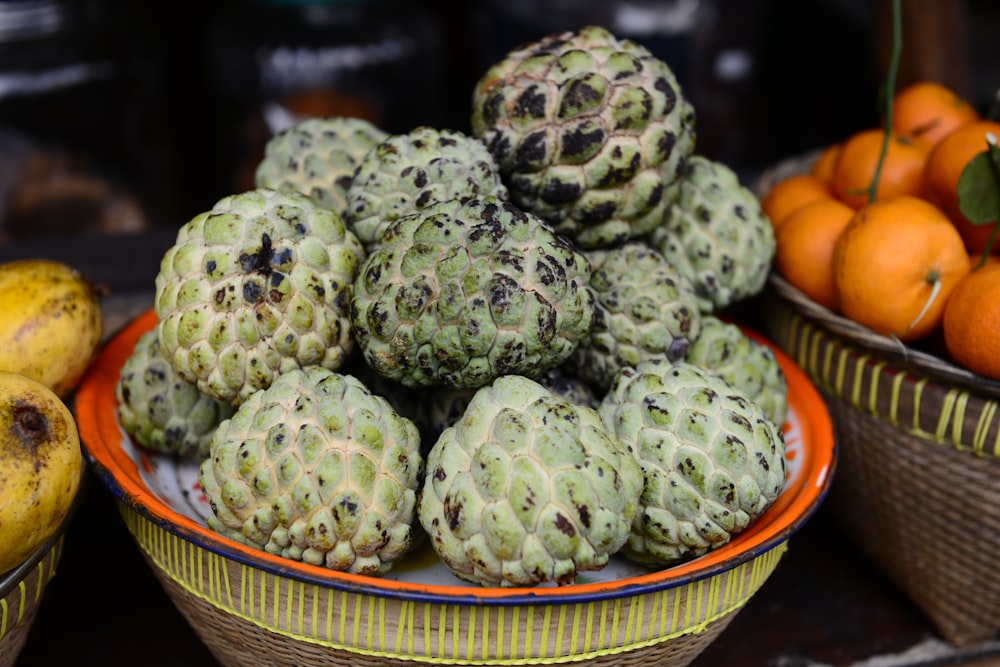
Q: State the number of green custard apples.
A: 12